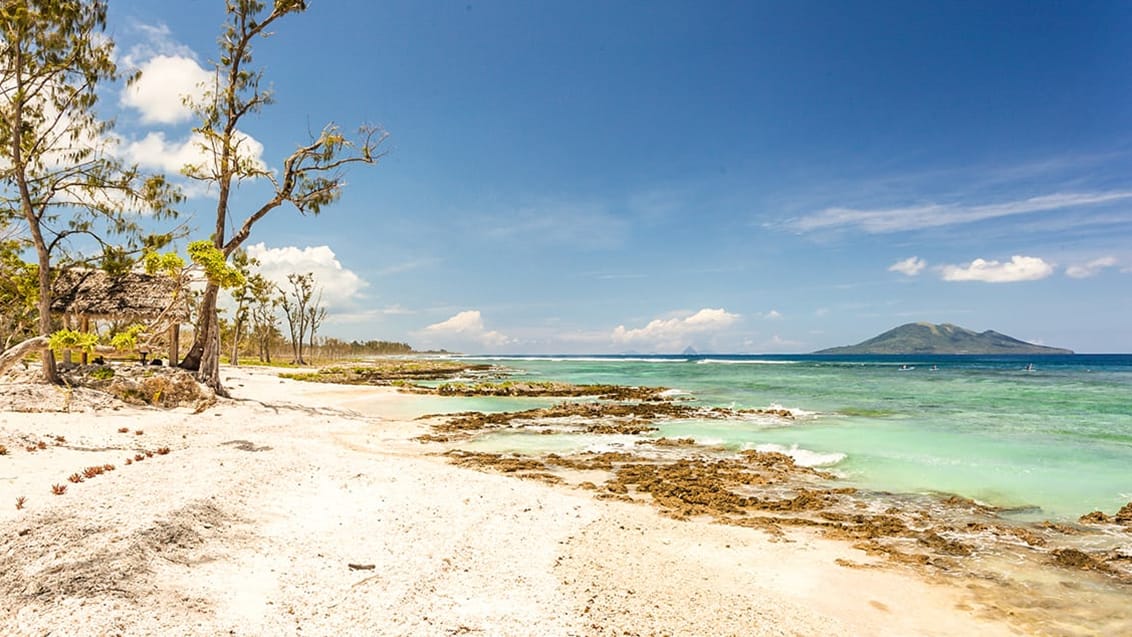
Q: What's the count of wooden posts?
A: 3